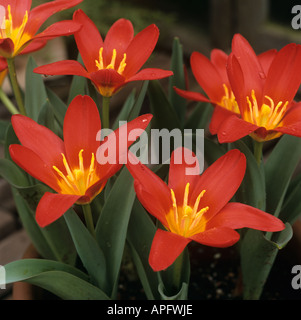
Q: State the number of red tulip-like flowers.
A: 6